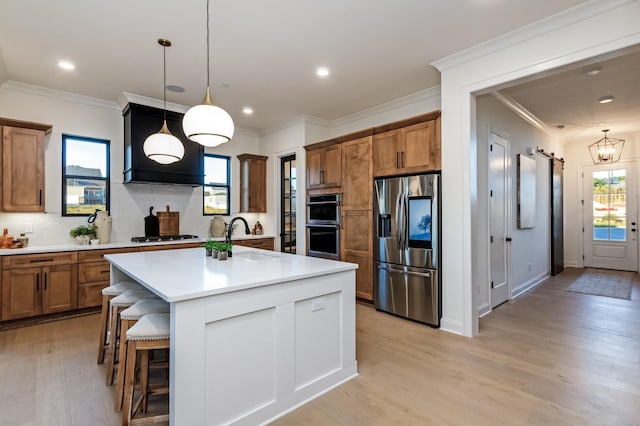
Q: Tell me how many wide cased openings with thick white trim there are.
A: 1